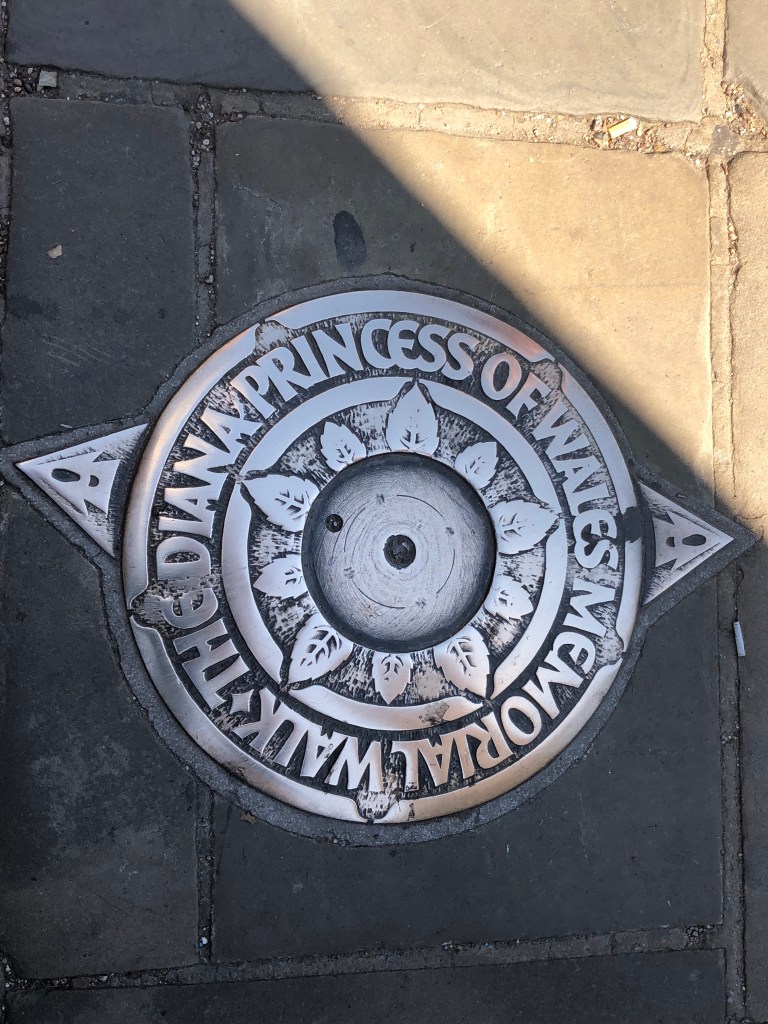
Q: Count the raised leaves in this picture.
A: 10